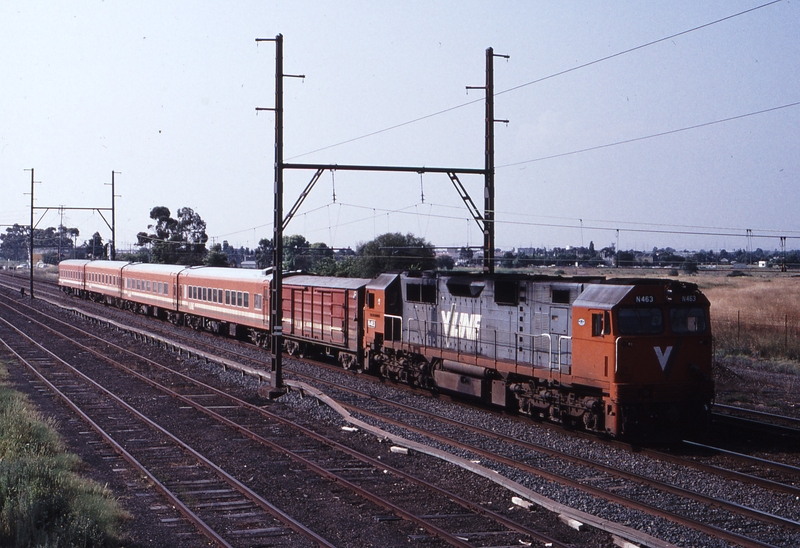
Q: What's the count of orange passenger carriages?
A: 4